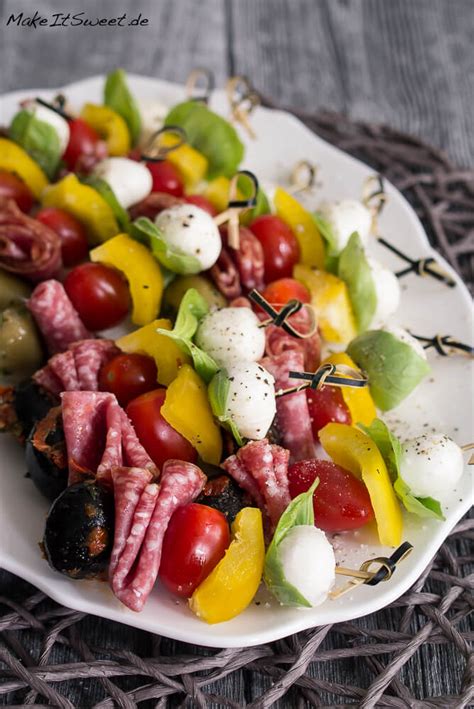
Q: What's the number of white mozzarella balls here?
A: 11